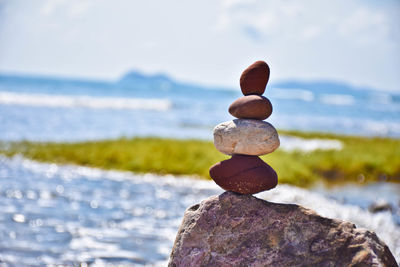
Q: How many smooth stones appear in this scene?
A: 4